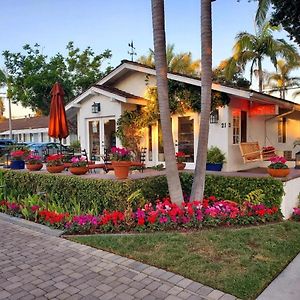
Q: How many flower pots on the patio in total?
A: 8